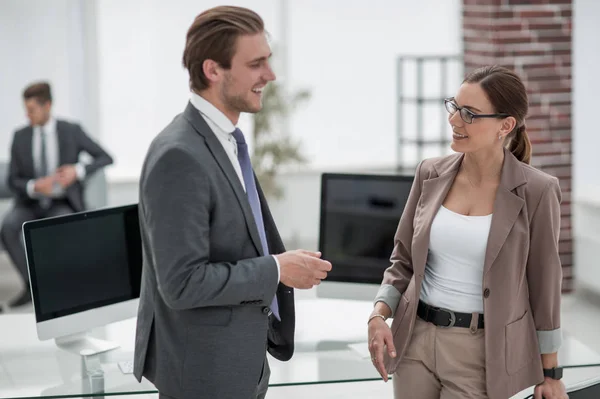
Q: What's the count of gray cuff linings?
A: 2